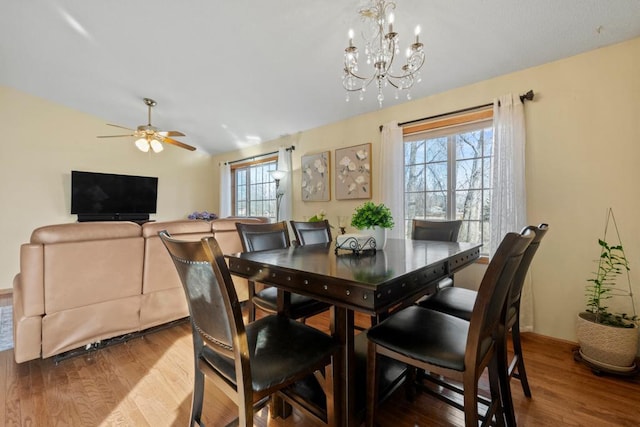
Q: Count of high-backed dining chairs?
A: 6